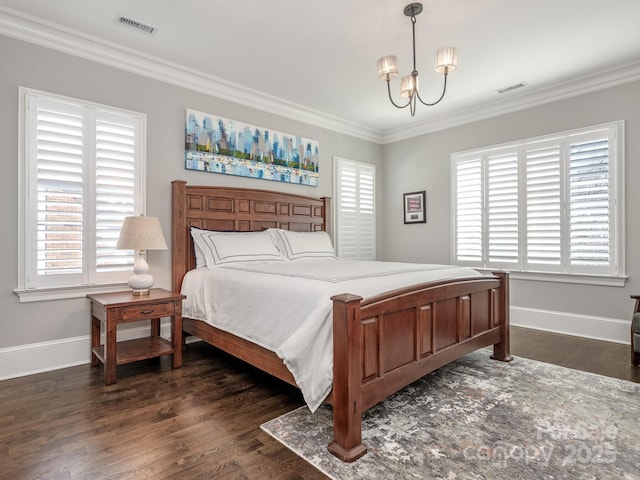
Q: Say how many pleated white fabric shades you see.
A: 3